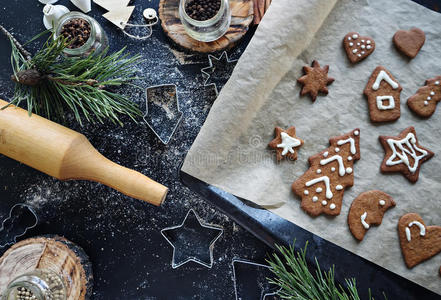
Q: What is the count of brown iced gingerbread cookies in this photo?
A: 8